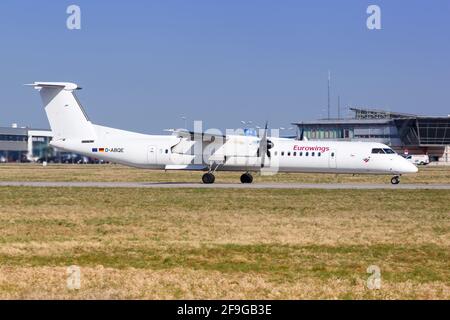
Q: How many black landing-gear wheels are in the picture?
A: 3